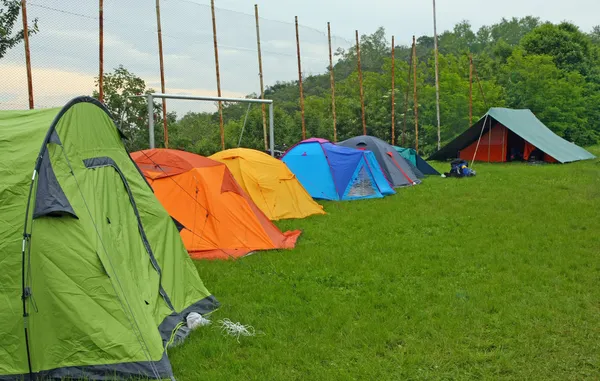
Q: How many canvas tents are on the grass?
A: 7